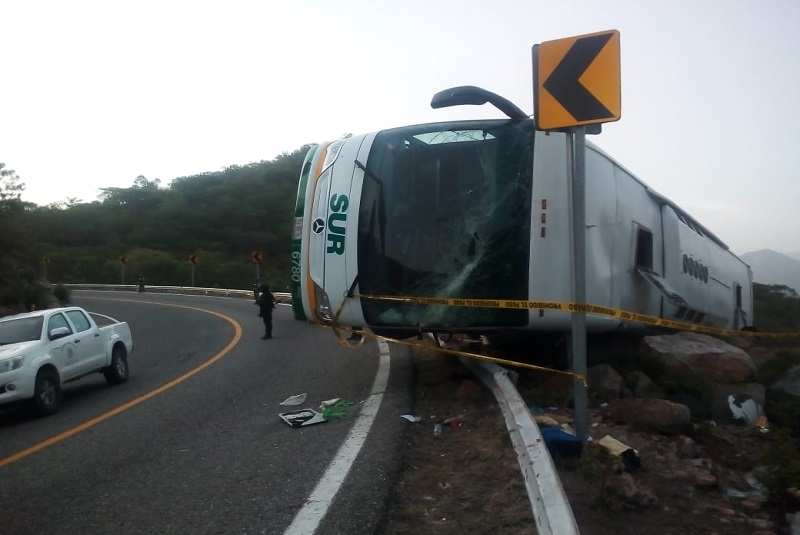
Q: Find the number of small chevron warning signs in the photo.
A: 4